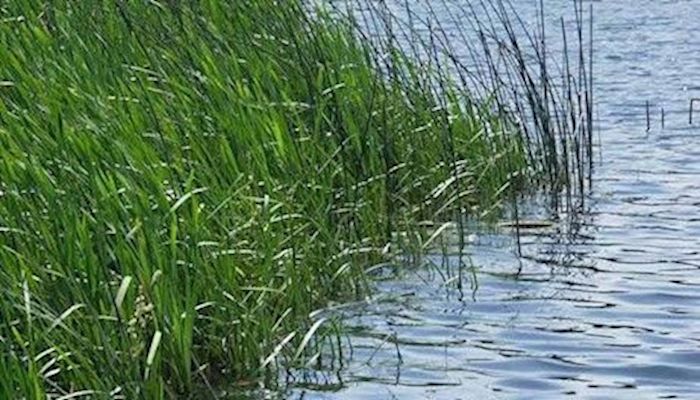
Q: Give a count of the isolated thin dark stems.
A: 3